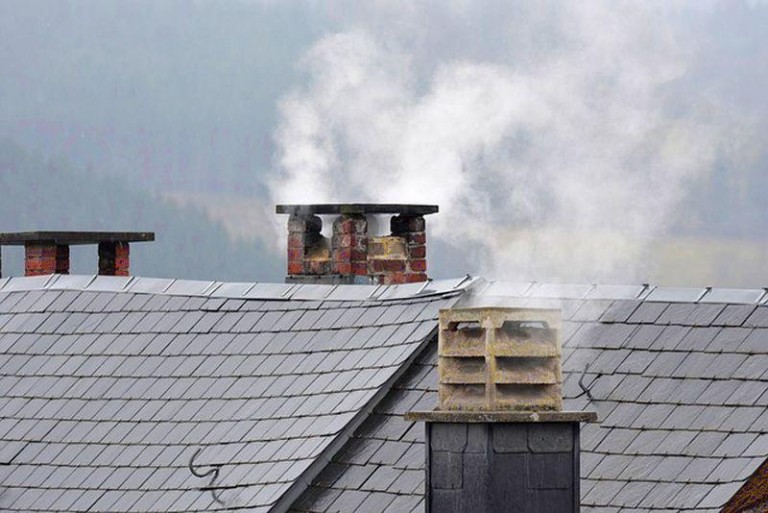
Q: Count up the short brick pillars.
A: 5